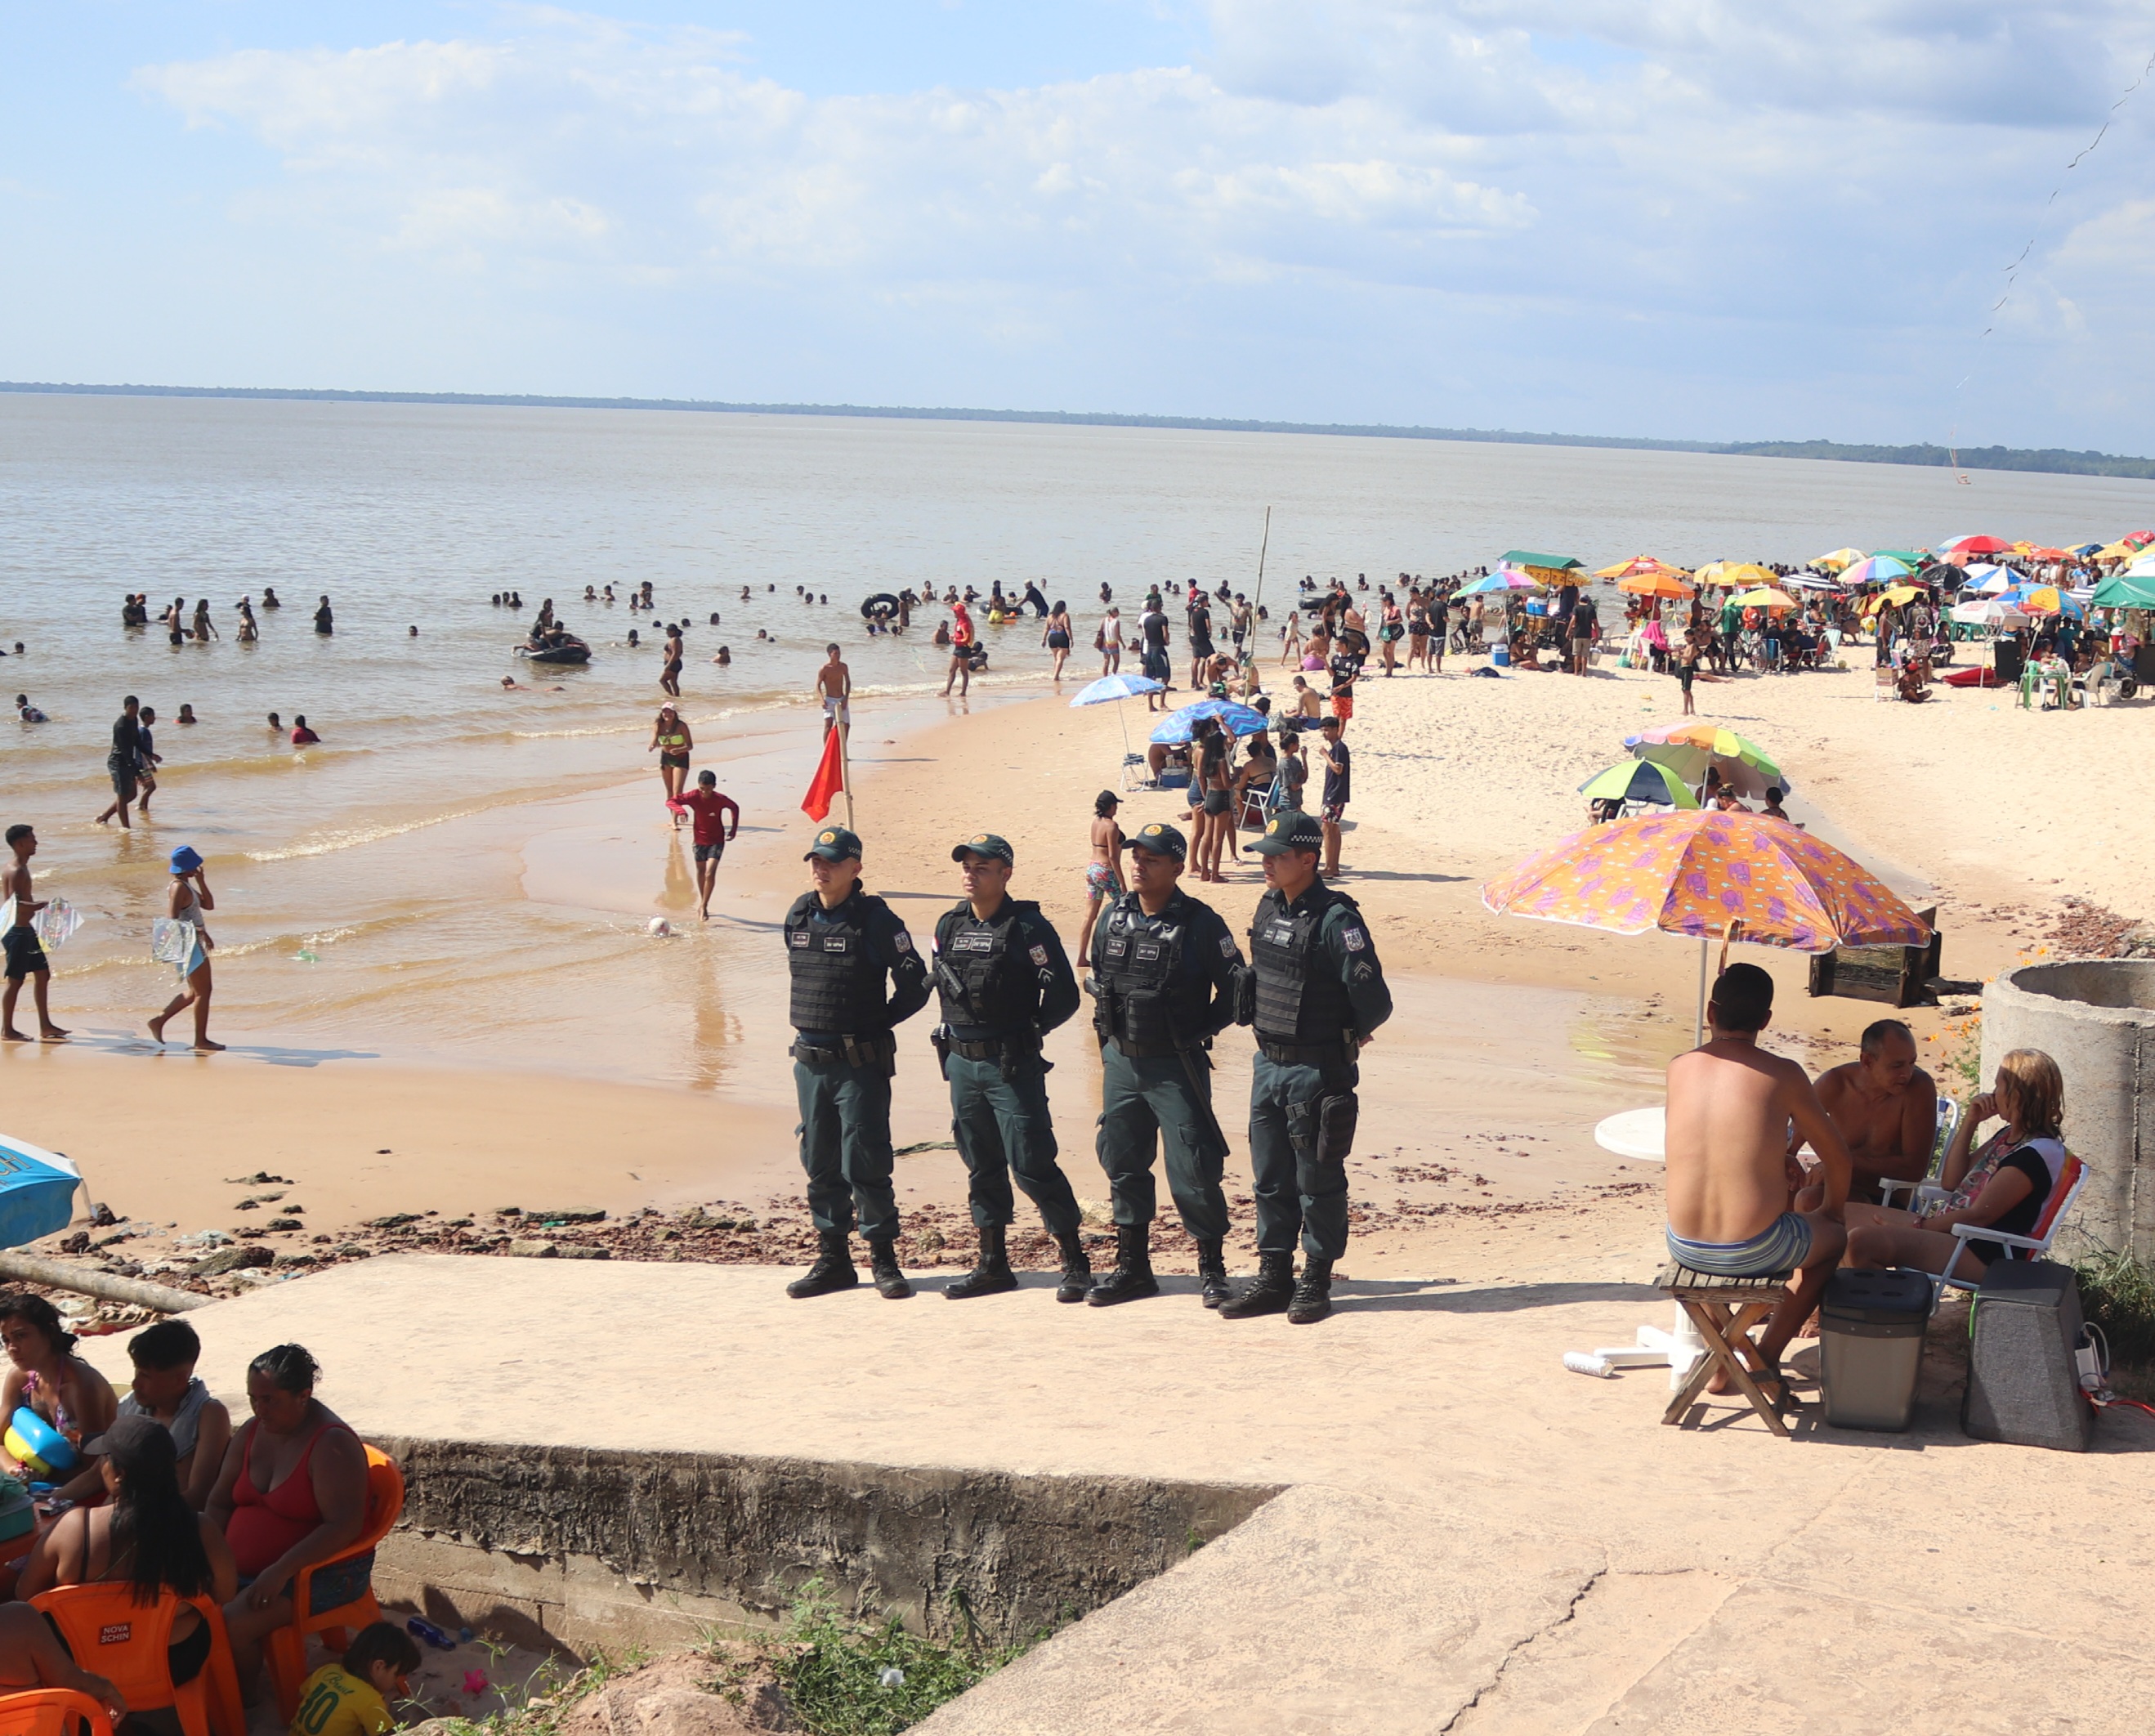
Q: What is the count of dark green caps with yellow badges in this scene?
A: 4